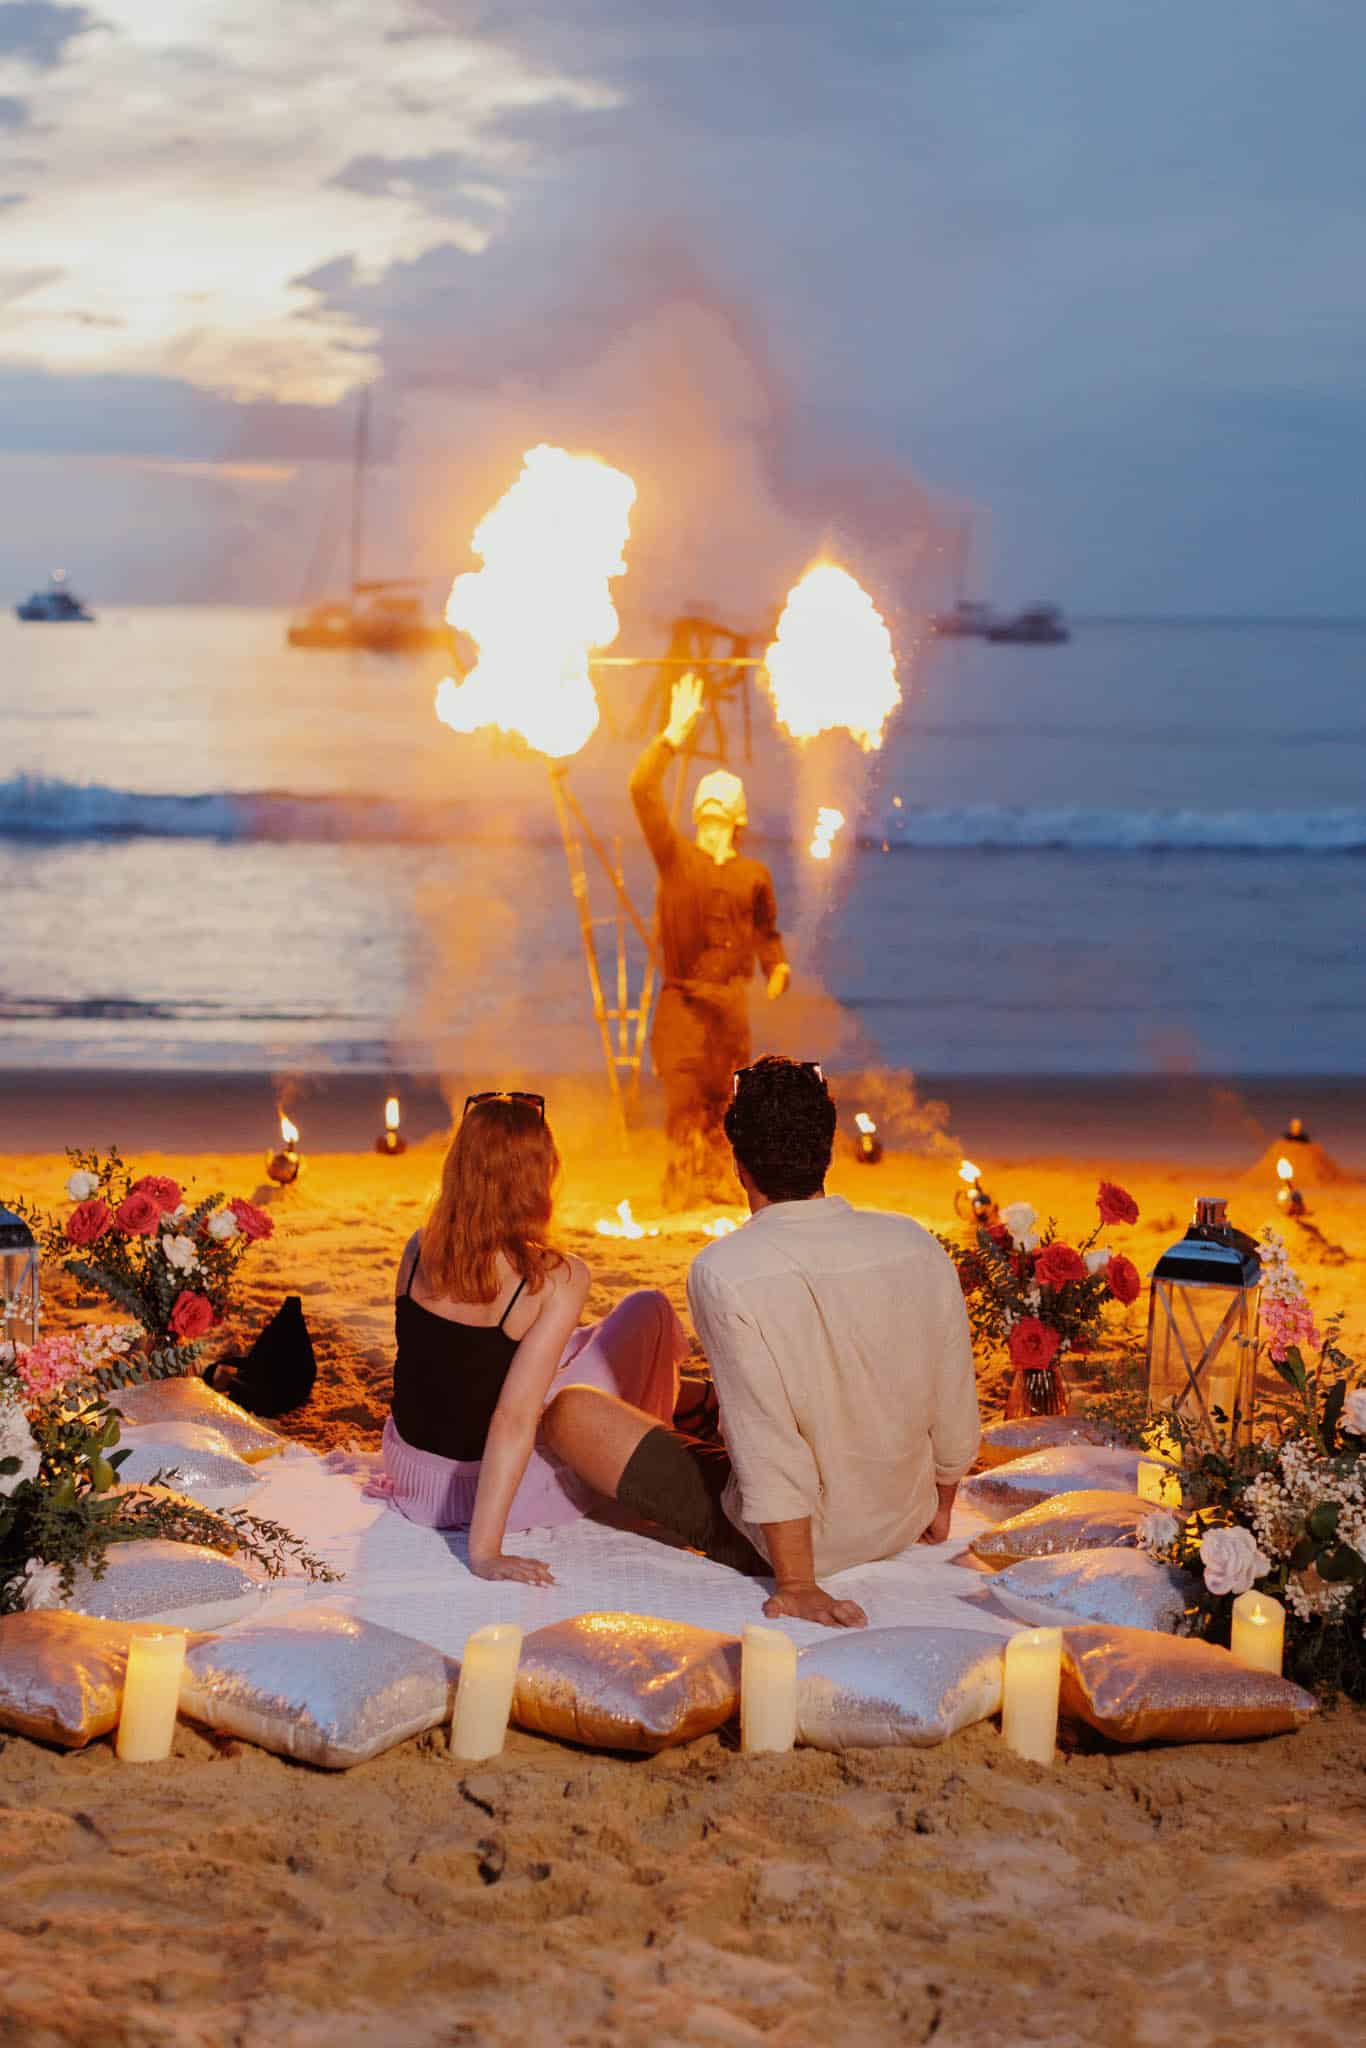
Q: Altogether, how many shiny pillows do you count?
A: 13